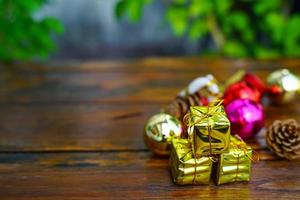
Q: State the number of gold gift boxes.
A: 3